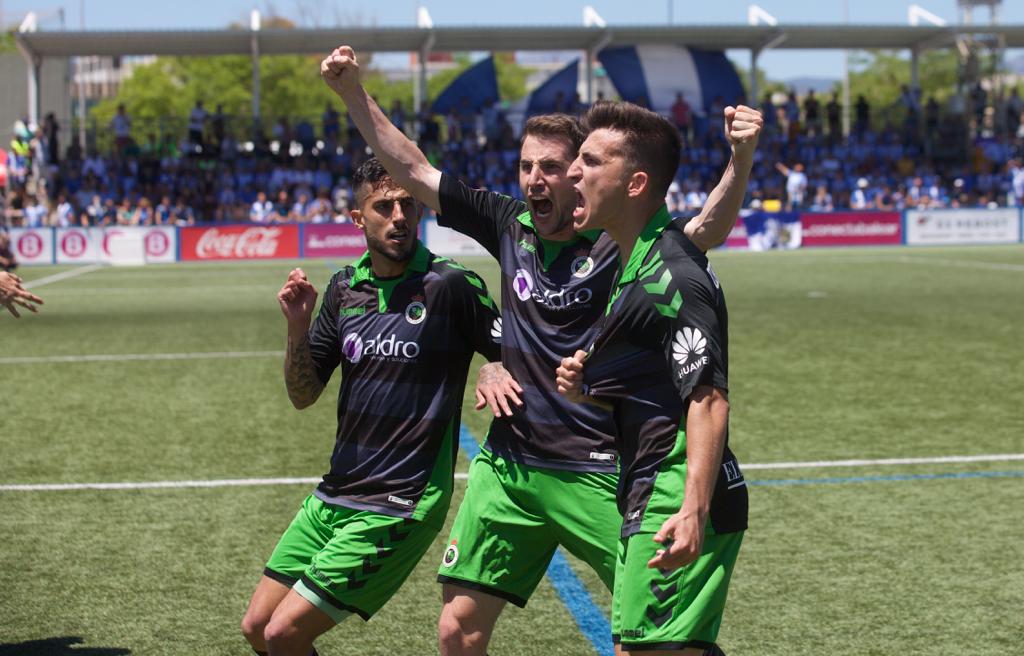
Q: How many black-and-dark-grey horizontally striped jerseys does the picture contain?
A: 3